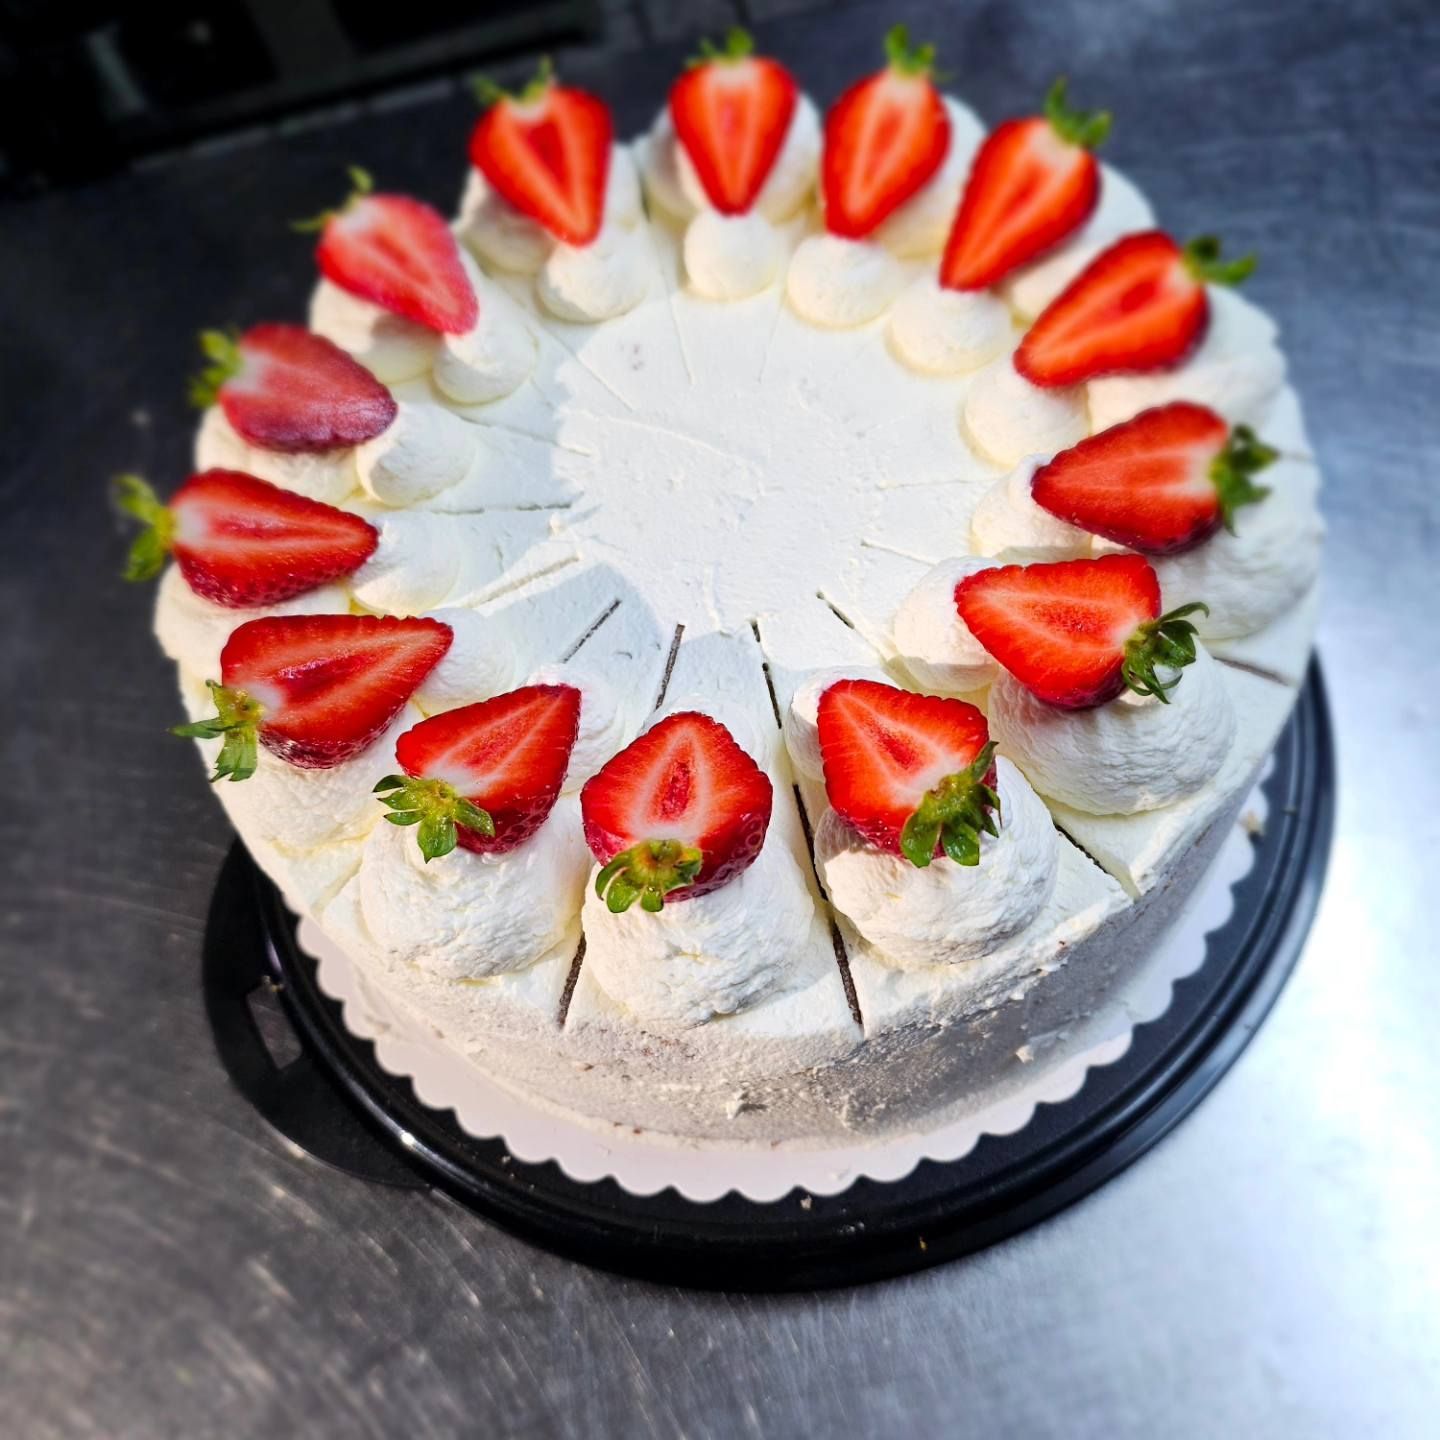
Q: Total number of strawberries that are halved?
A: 14